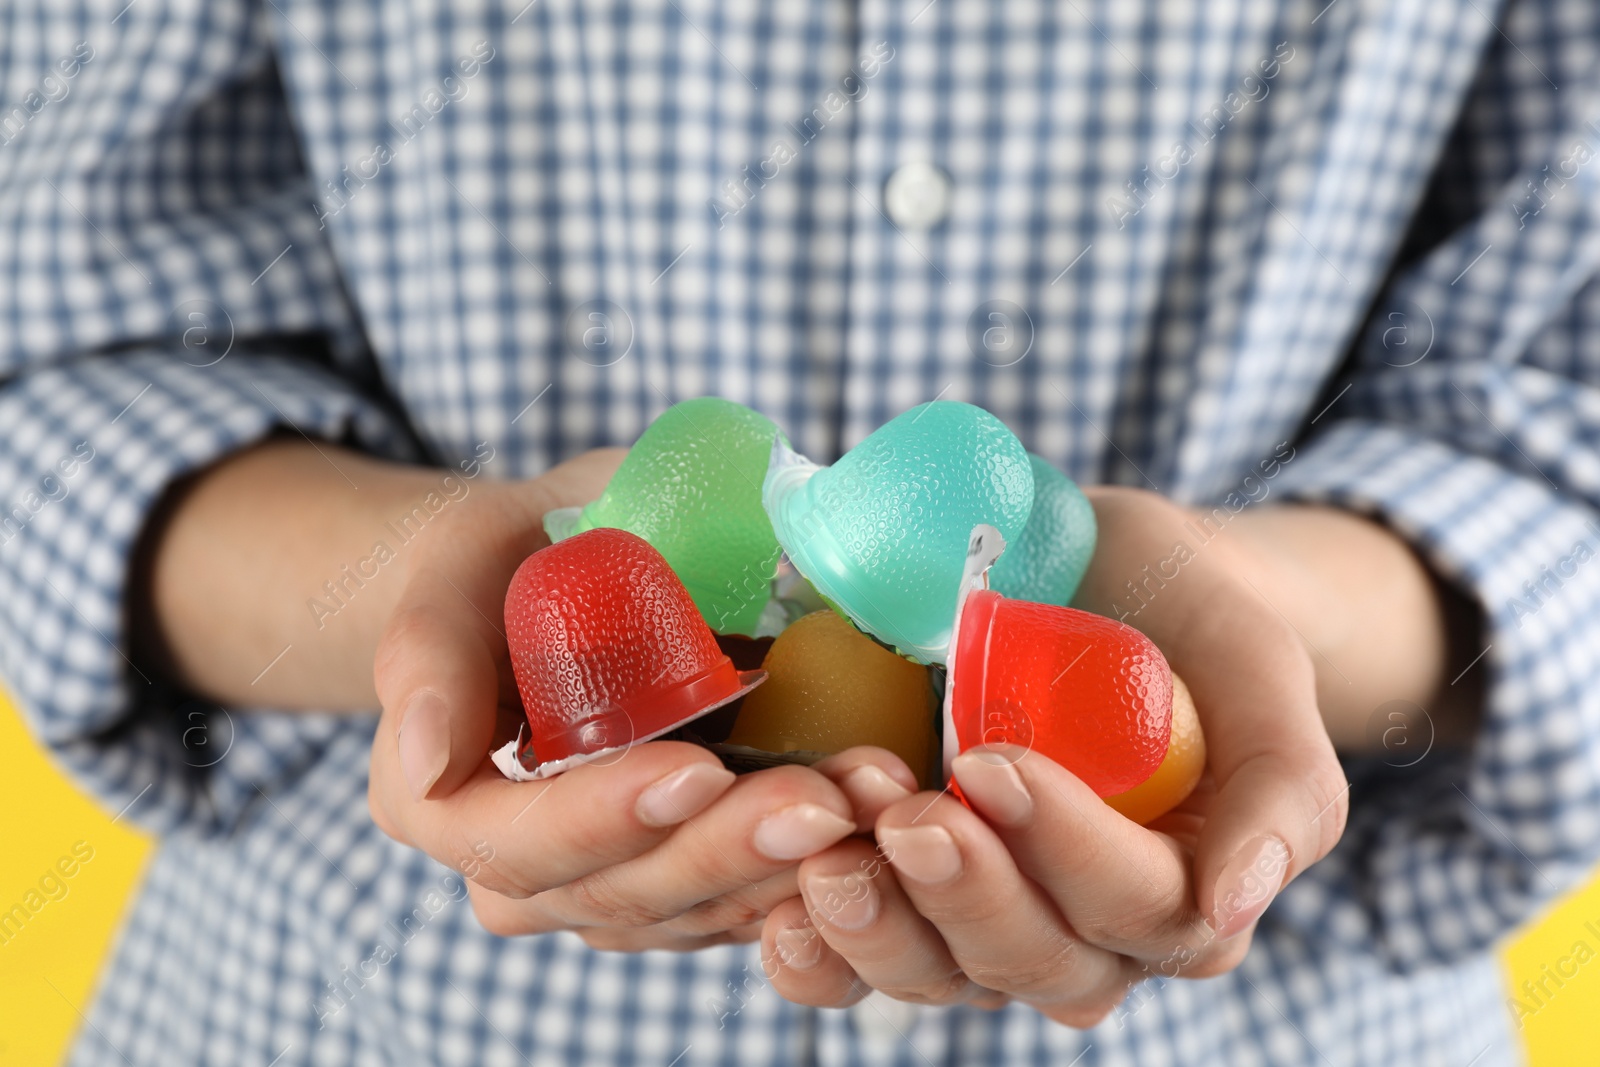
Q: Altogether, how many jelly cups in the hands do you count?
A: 7